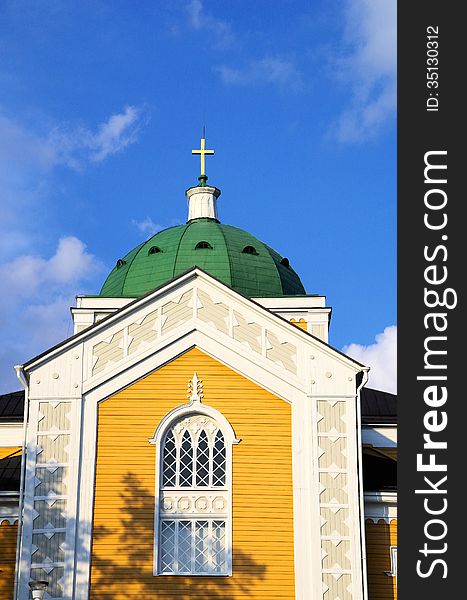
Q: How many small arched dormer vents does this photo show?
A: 5